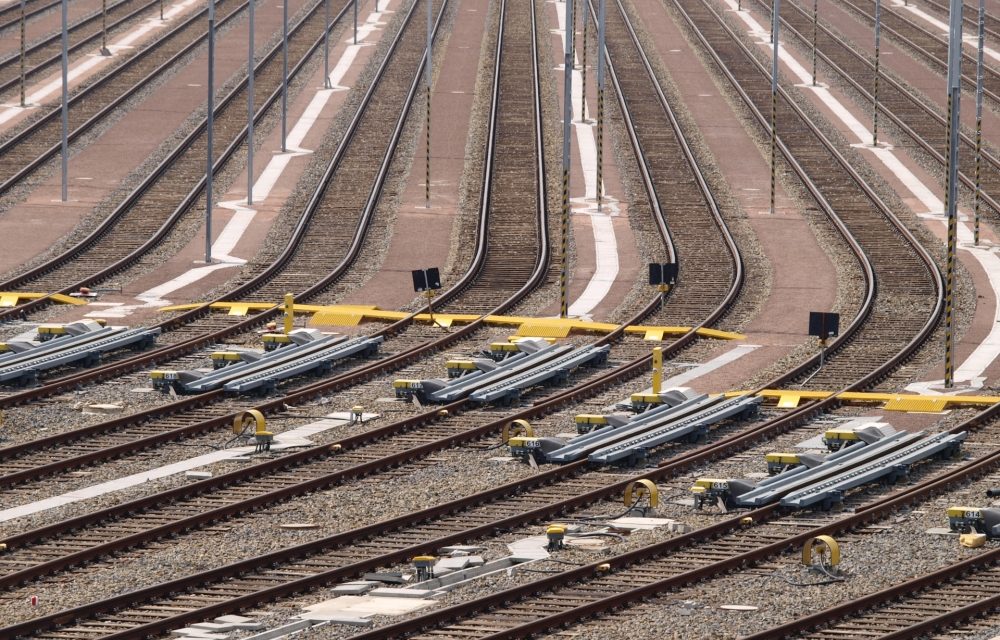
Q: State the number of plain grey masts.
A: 7